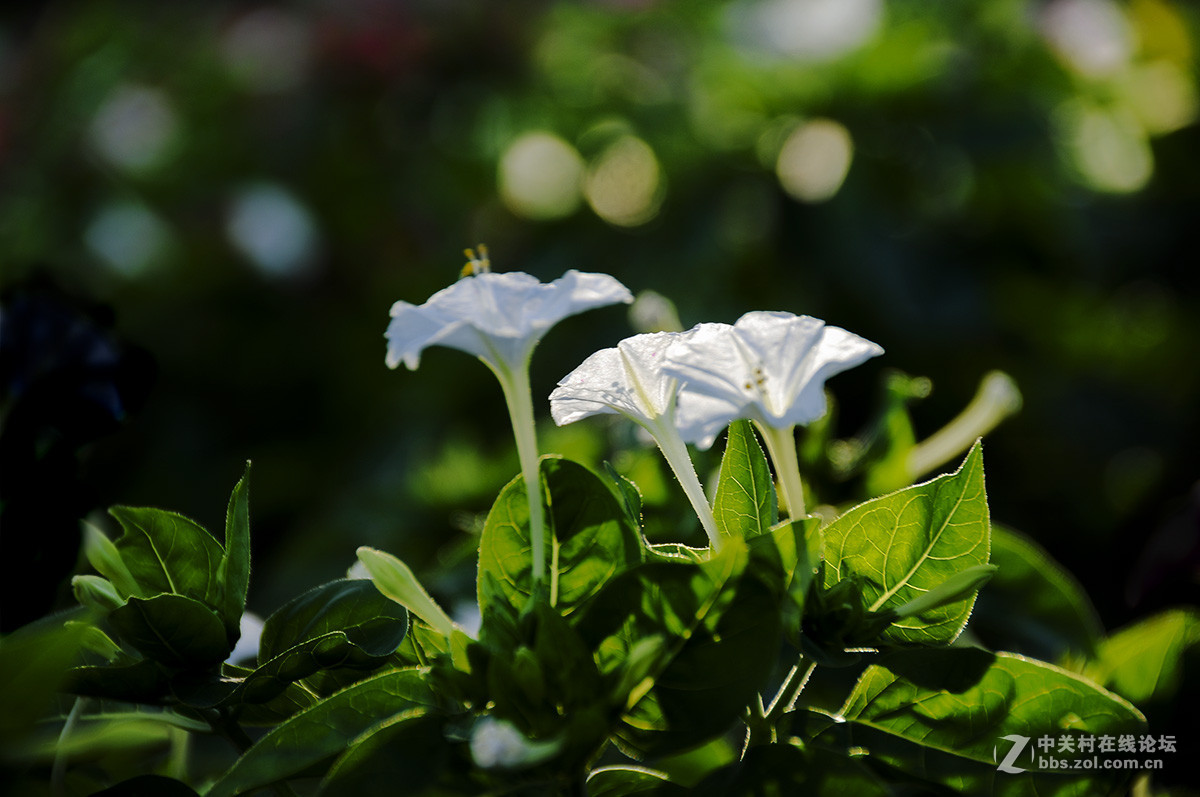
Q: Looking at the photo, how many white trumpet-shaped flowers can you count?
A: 3